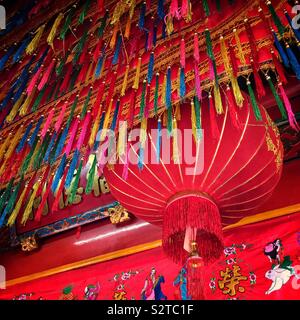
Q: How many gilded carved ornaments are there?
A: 2